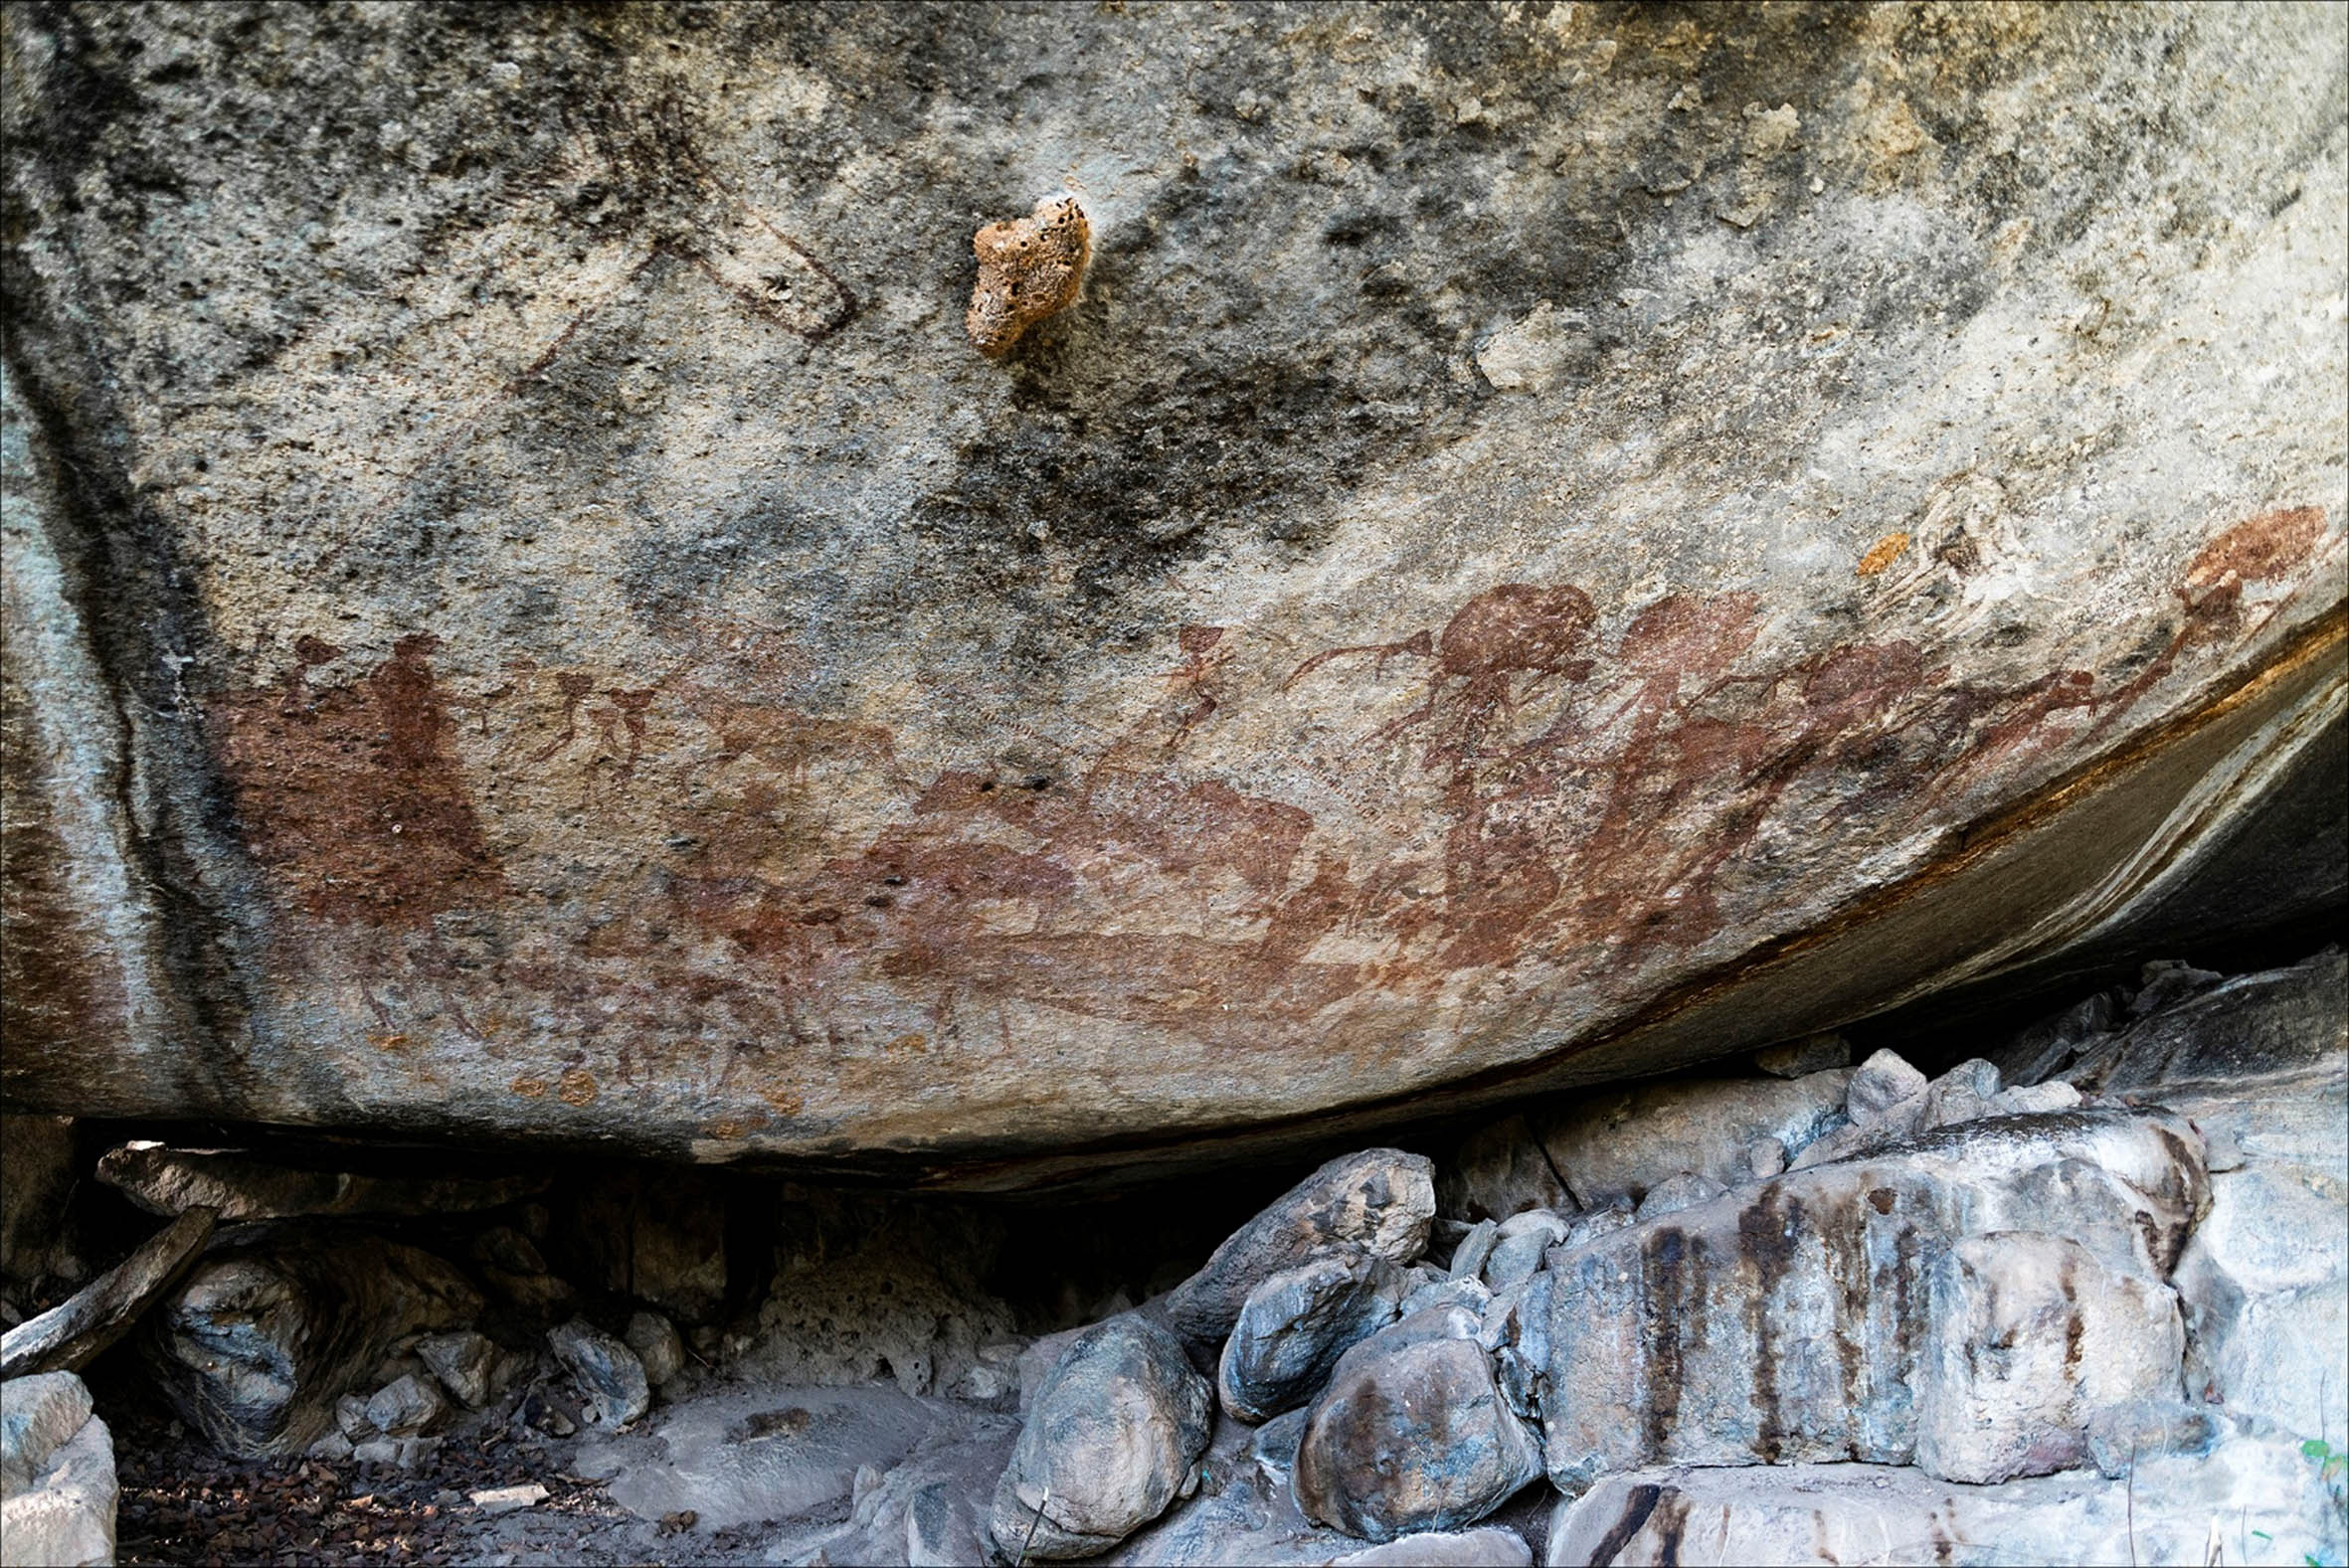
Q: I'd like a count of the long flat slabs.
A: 2